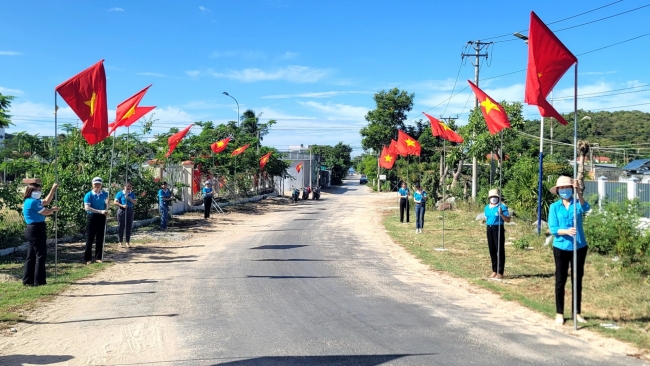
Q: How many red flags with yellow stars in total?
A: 14